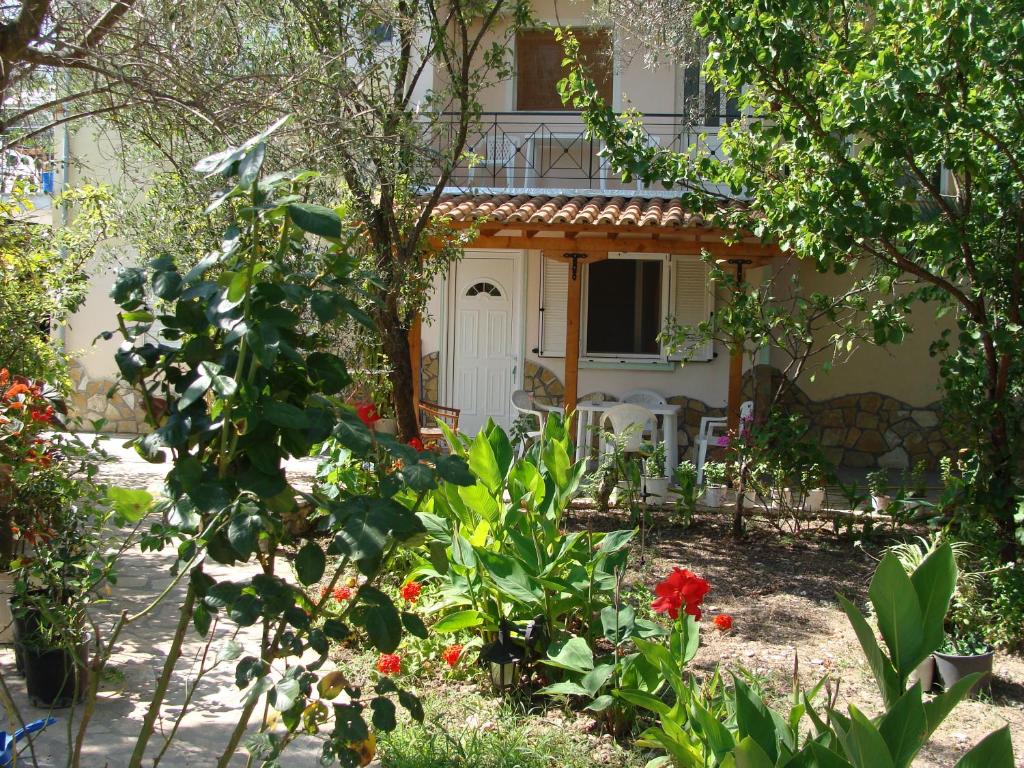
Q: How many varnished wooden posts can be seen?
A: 3